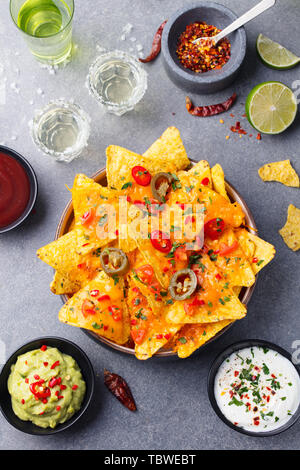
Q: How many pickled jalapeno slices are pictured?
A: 3